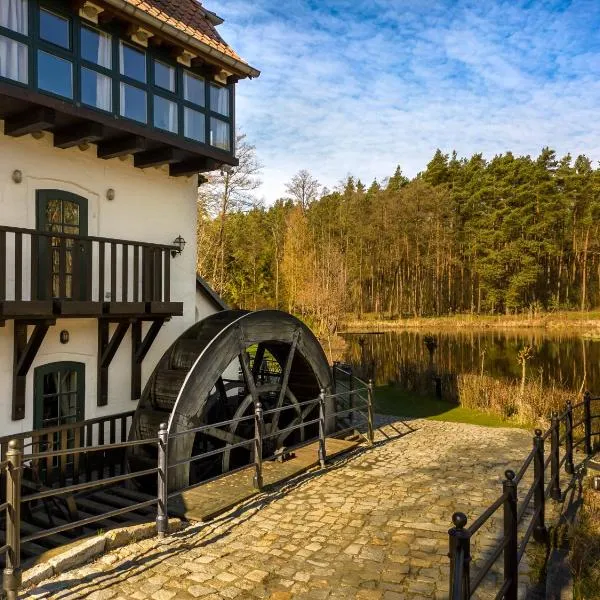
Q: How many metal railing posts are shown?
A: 11